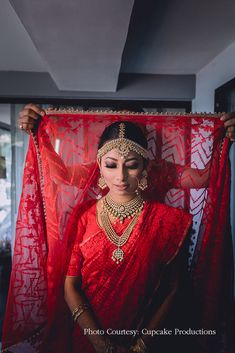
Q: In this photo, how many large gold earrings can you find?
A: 2